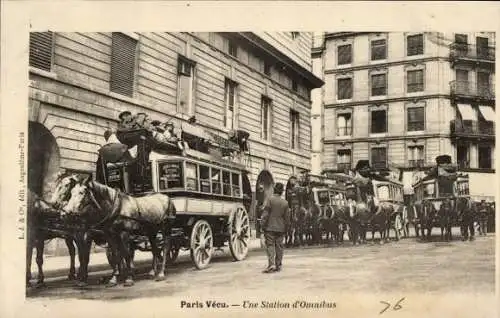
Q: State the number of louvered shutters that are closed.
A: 2